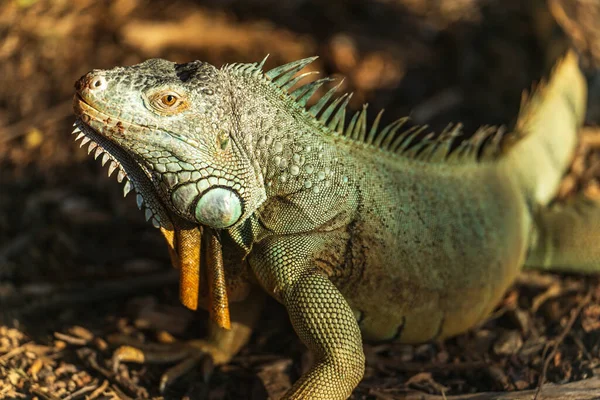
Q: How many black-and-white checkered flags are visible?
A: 0